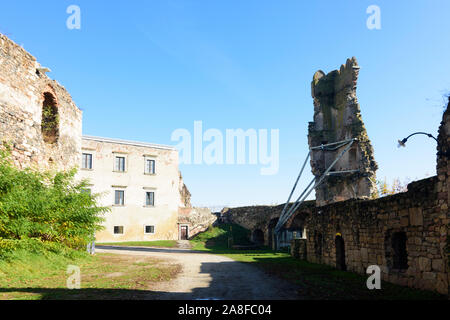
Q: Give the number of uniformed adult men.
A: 0